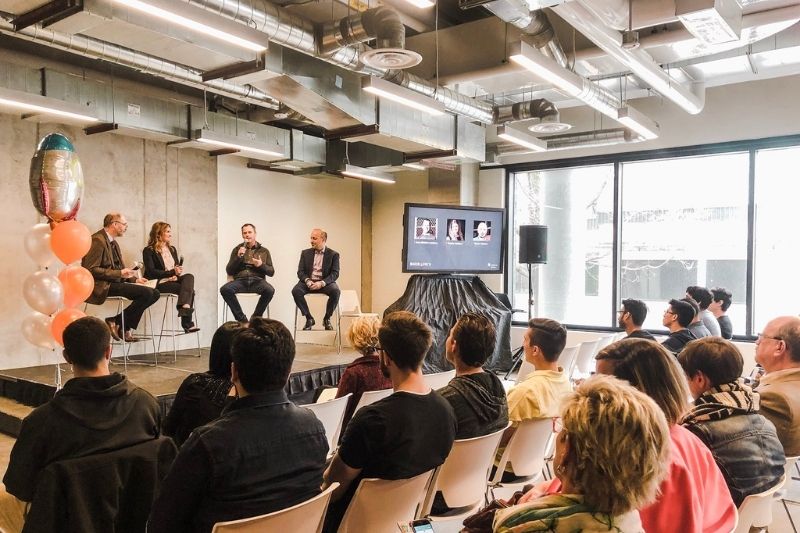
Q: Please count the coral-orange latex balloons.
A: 3